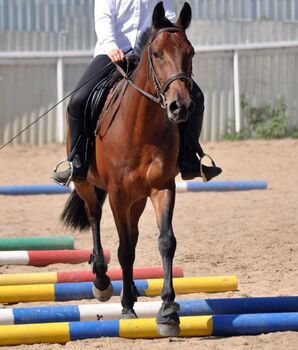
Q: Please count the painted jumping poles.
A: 7